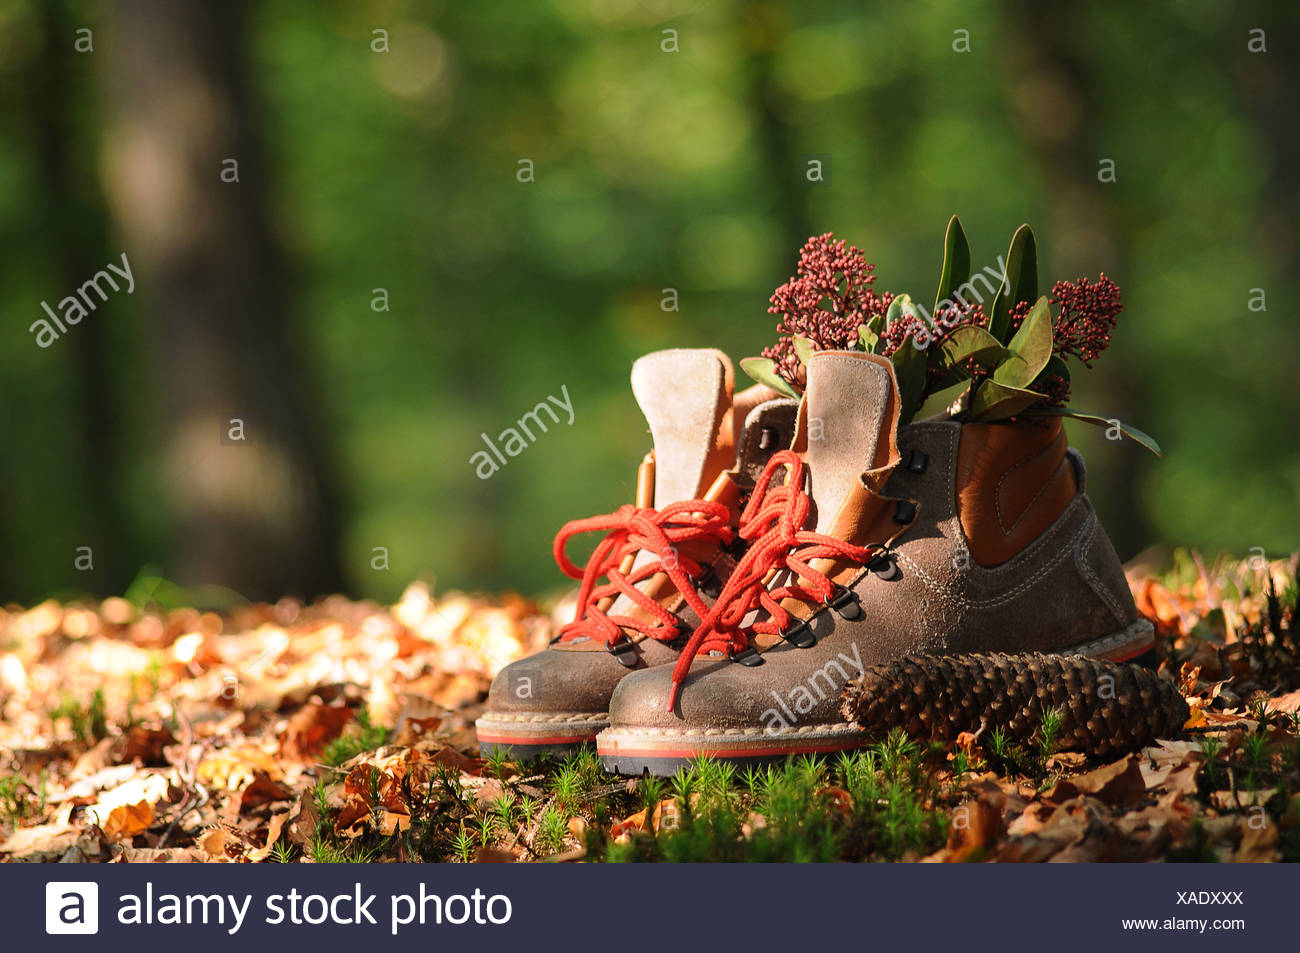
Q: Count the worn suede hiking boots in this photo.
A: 2